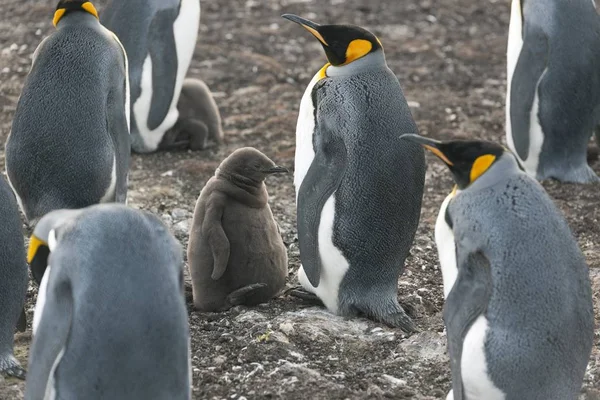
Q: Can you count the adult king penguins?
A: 7